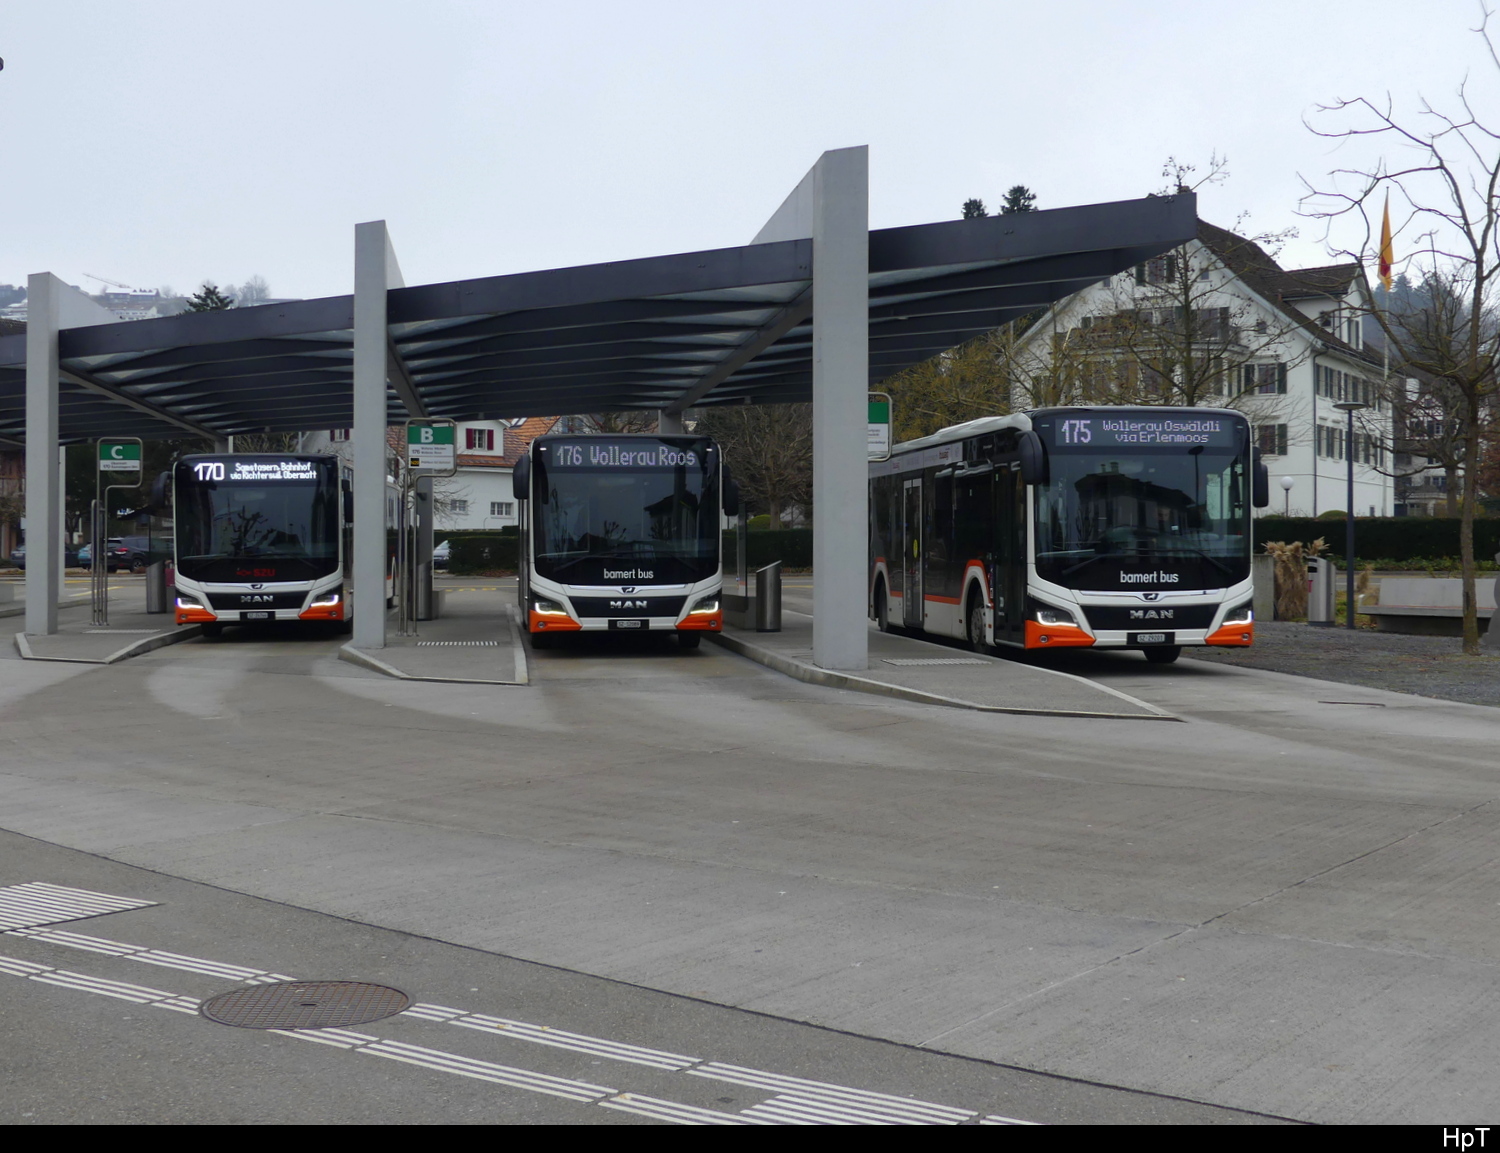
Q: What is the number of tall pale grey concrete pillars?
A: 3